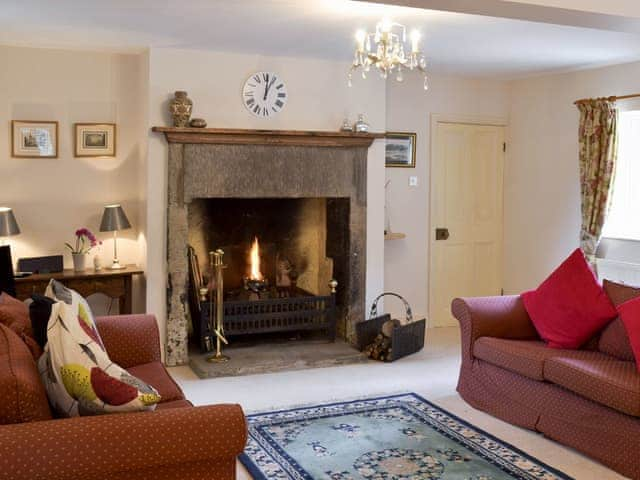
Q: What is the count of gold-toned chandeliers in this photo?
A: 1